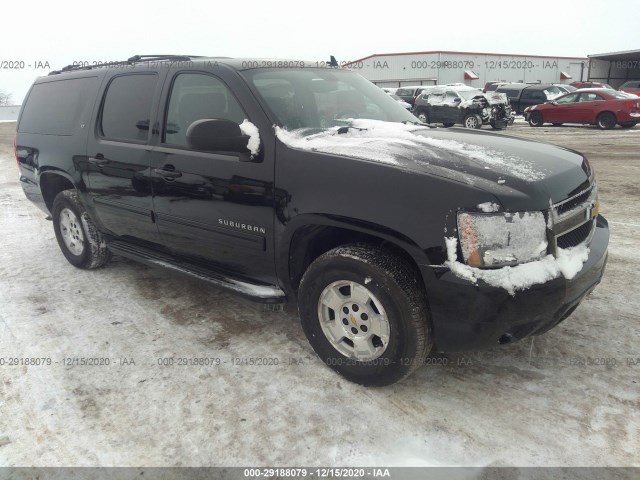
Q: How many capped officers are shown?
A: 0